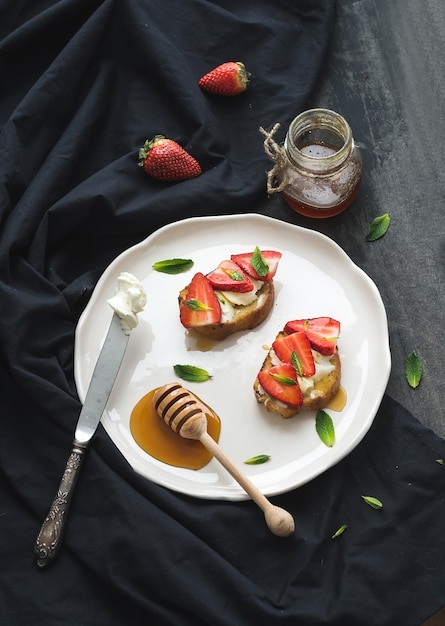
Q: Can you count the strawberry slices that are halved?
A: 6